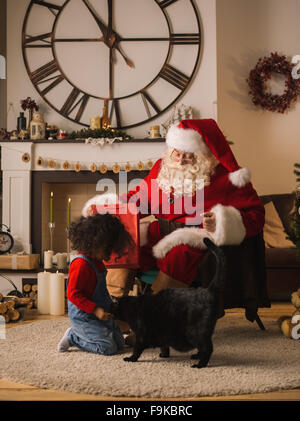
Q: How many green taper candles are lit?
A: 2